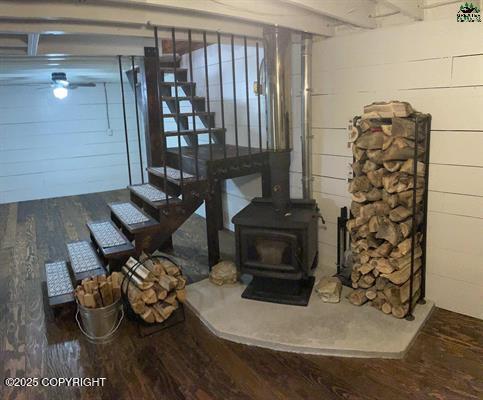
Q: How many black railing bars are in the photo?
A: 10